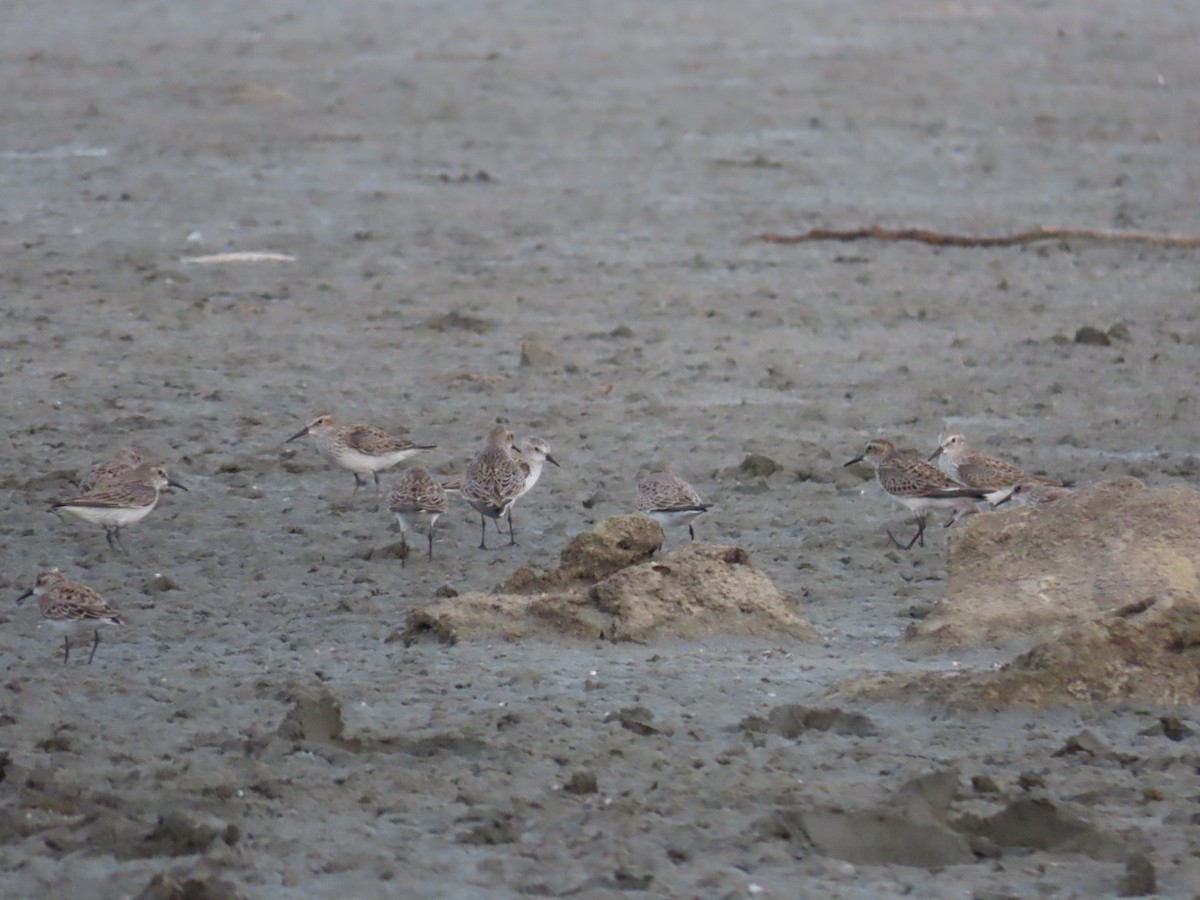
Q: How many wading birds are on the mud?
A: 12